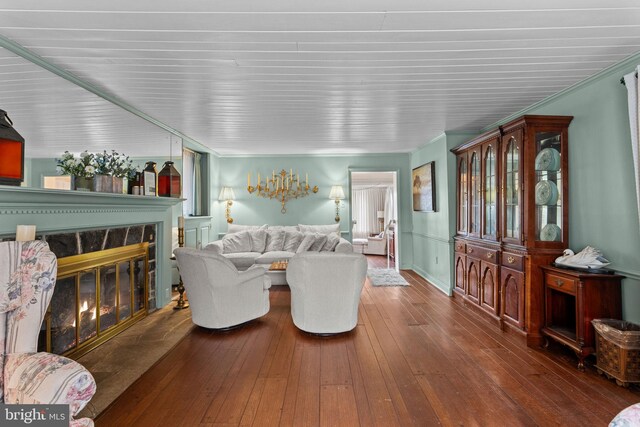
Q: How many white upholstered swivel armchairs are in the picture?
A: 2